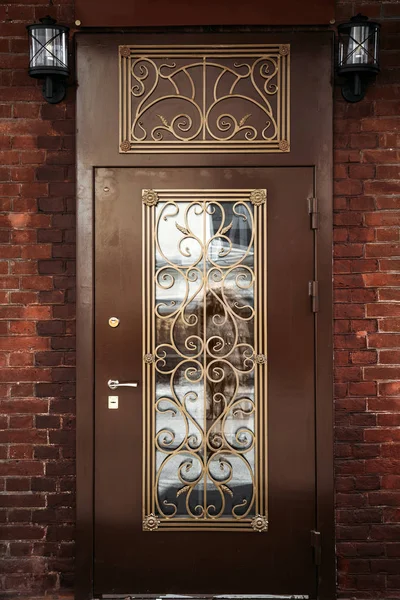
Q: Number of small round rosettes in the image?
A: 10